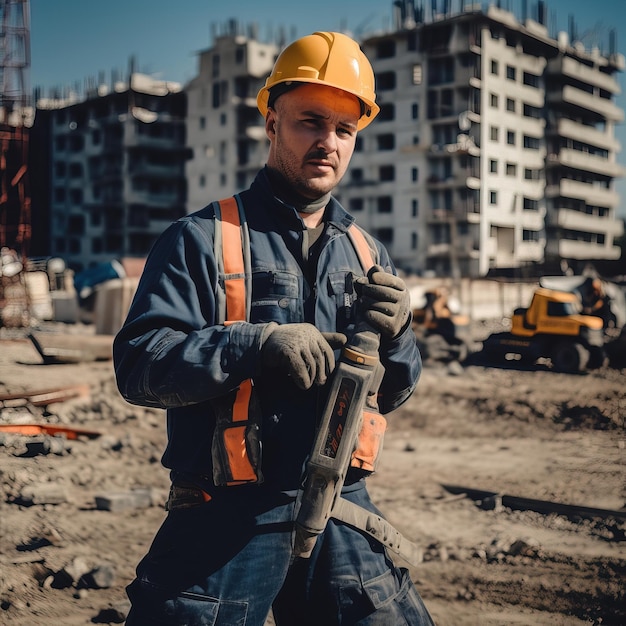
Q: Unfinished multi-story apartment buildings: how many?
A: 3